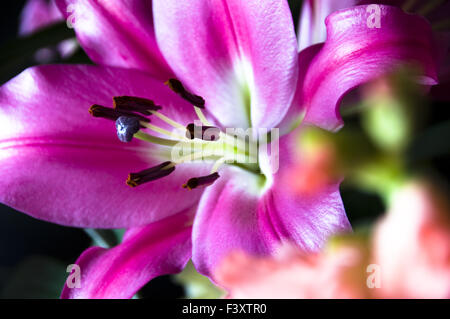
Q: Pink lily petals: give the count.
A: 6